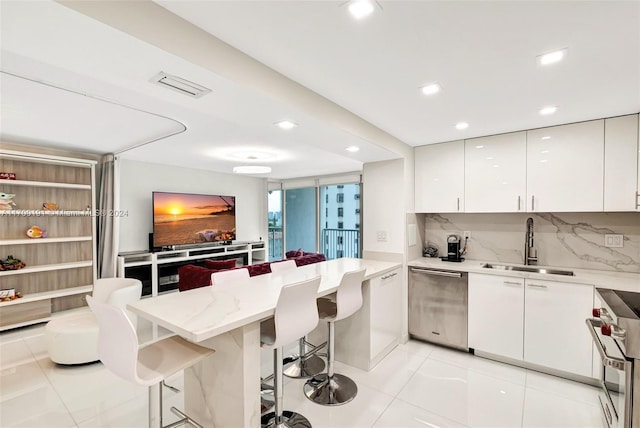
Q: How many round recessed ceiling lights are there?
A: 7